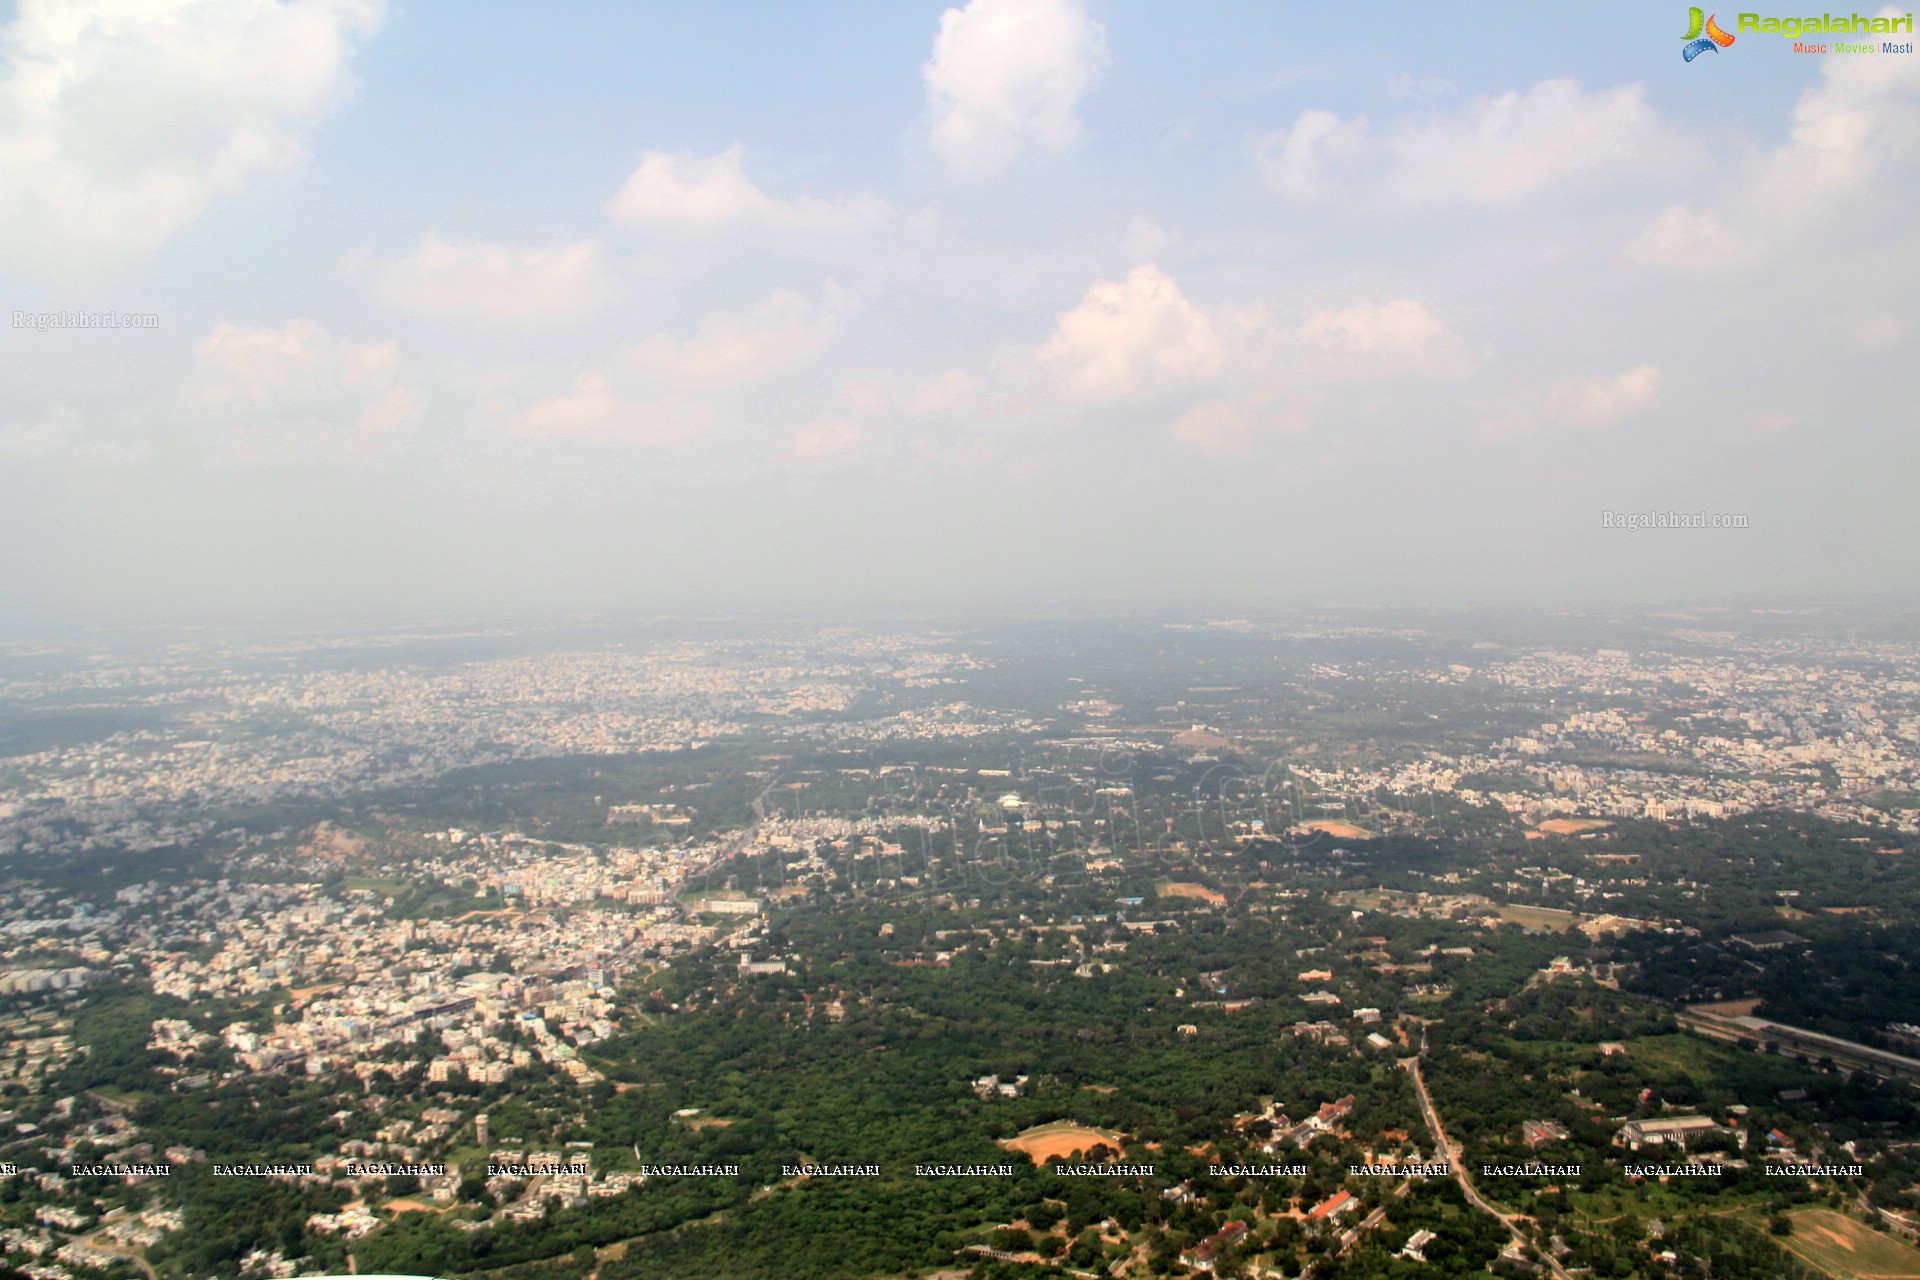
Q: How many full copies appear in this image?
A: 13